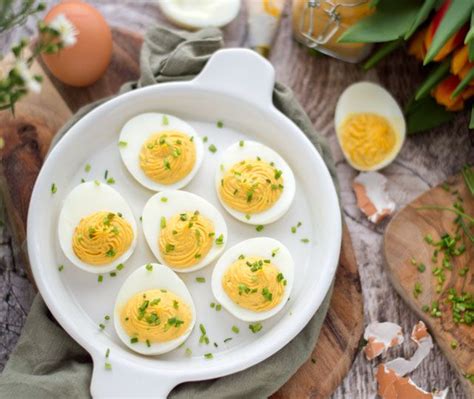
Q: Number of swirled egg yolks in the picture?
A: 7